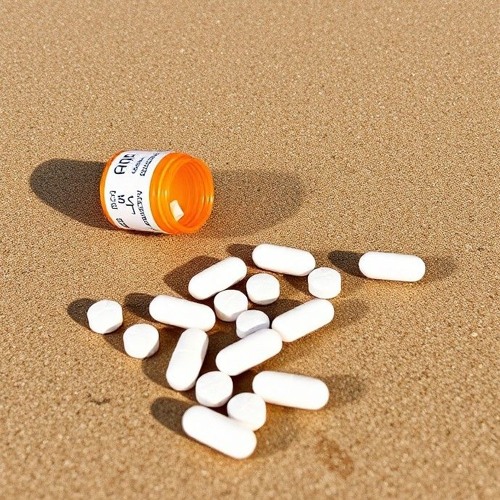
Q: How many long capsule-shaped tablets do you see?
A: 9